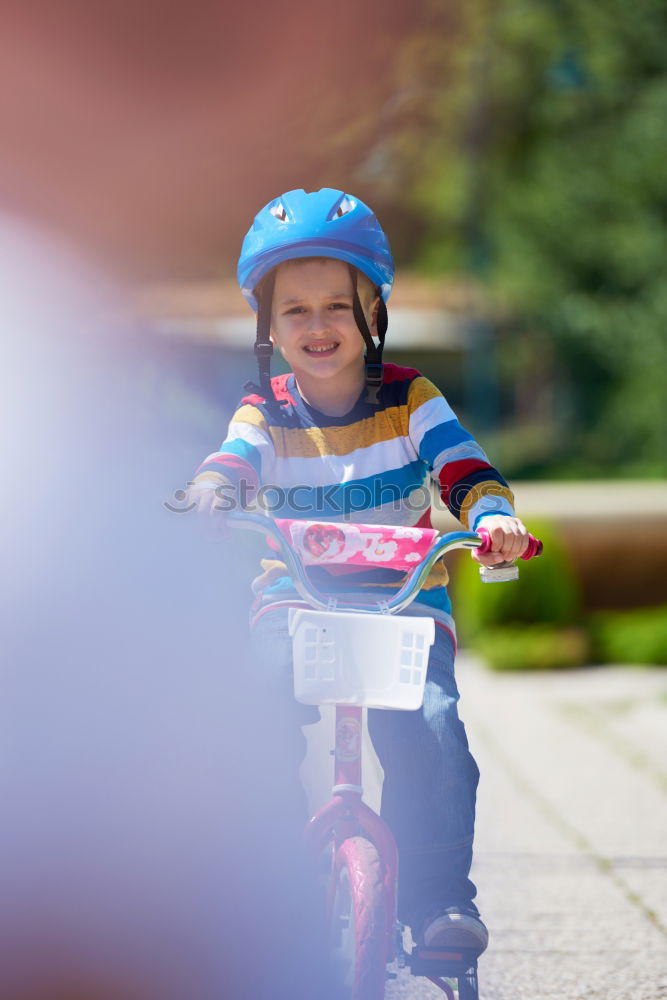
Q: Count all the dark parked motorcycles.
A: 0